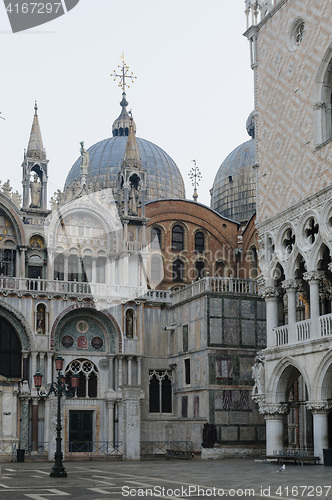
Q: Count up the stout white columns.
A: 2